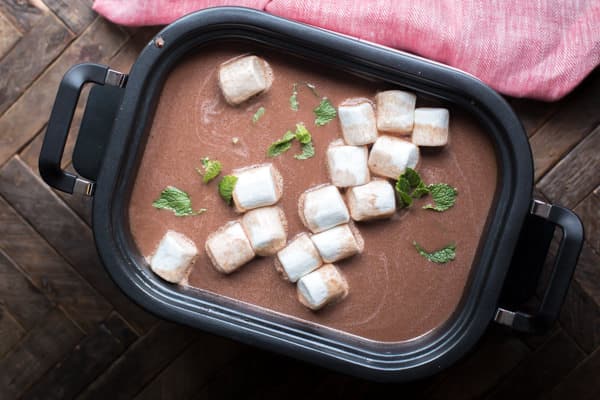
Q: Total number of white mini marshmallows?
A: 15